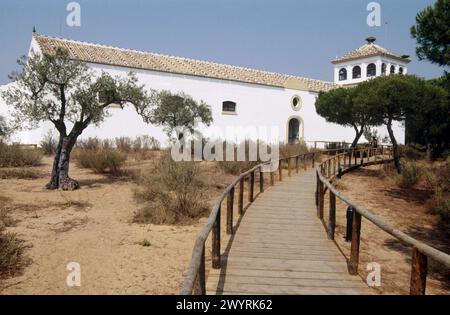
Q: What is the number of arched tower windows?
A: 6